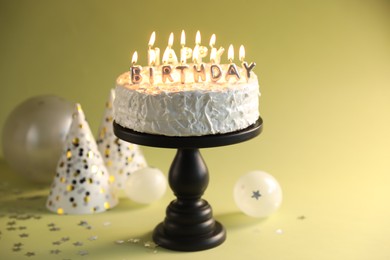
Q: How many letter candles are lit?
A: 13